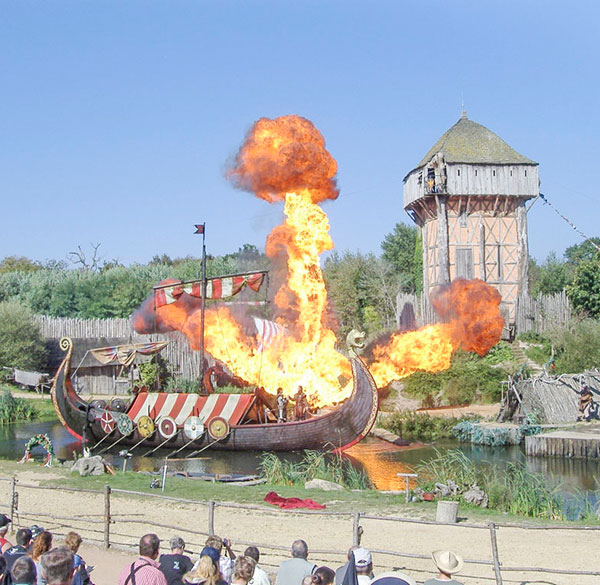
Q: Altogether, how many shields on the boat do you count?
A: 8